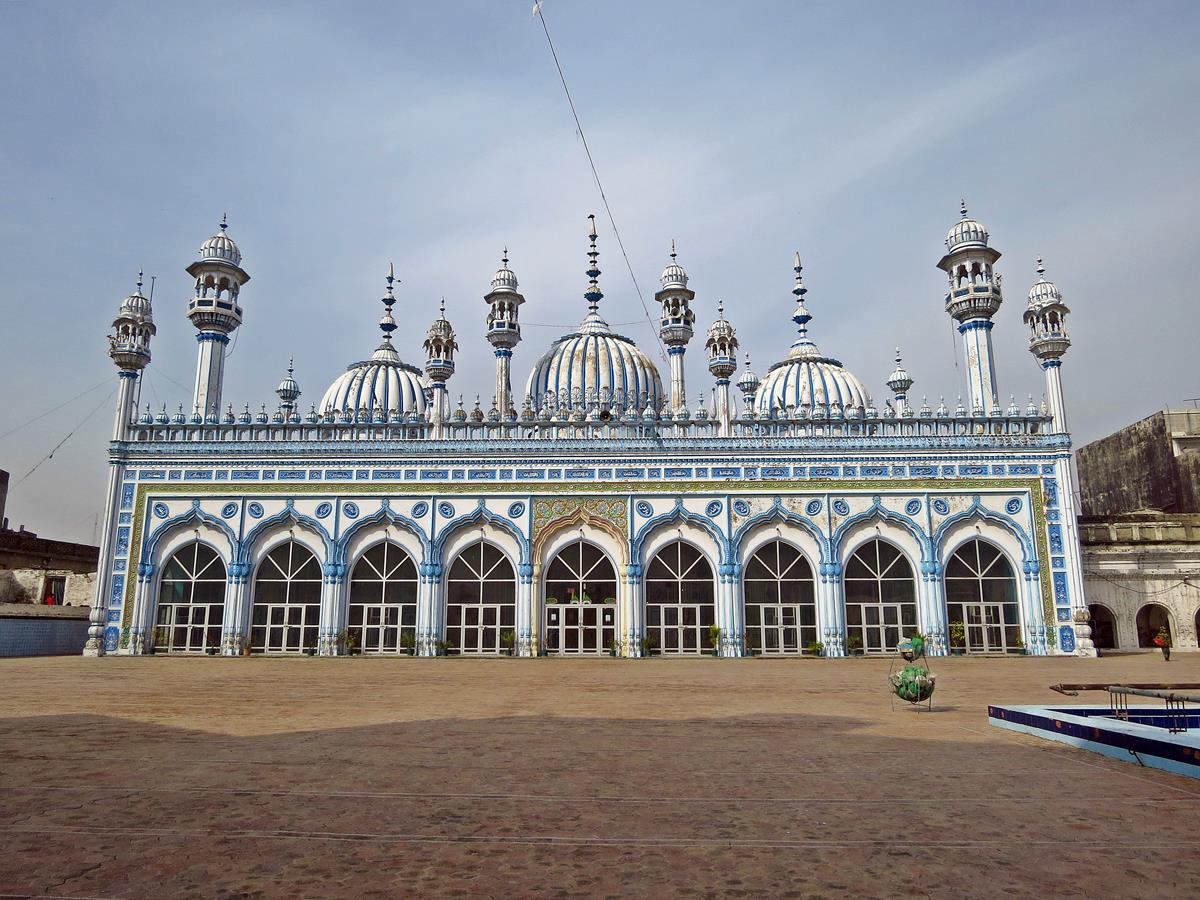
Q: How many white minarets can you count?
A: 8